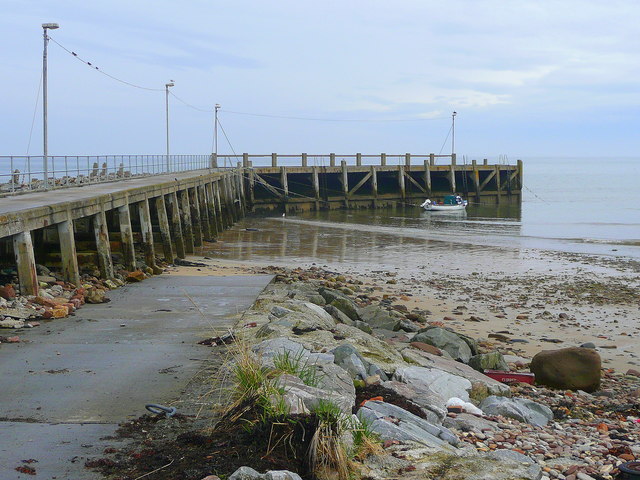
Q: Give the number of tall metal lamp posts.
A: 4